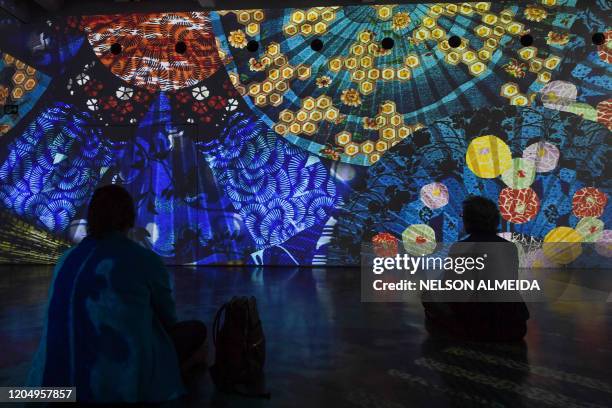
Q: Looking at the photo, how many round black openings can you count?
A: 8